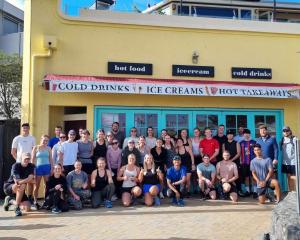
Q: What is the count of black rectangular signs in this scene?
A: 3